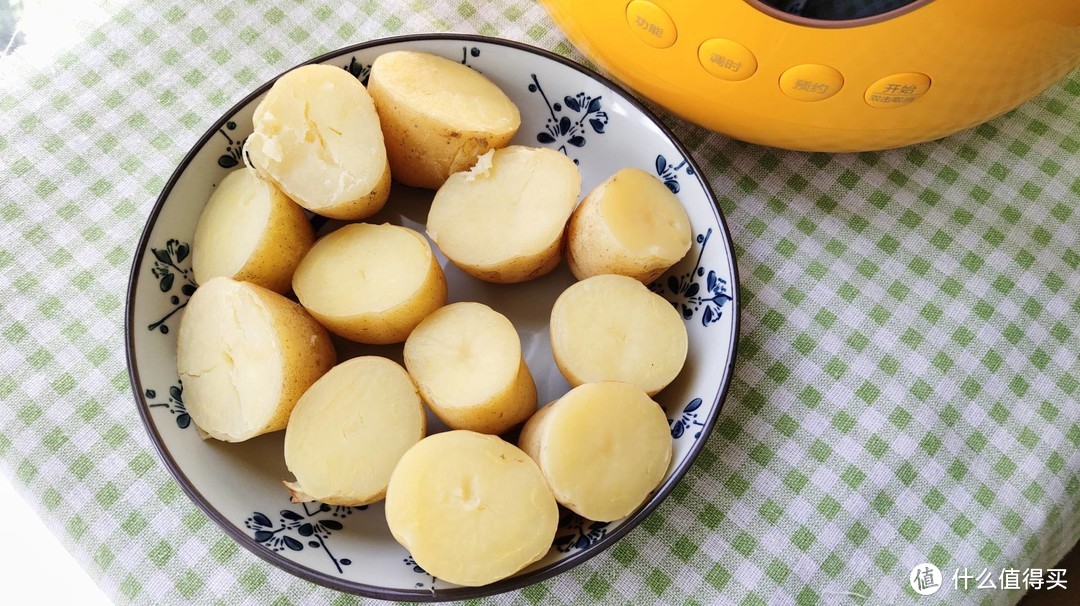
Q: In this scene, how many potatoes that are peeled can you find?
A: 0